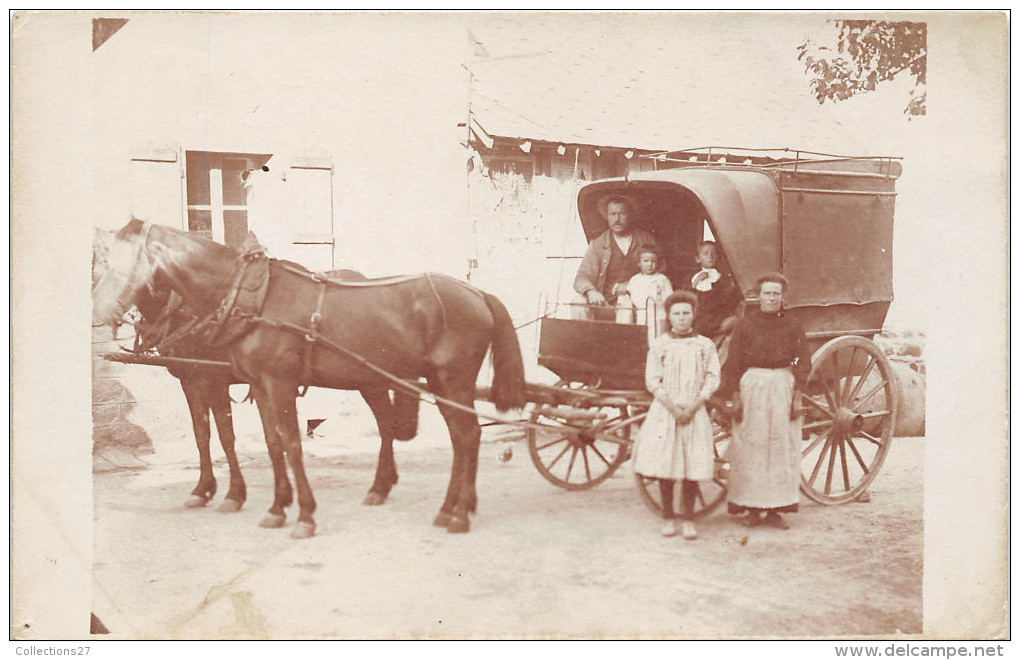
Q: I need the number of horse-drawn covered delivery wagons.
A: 1